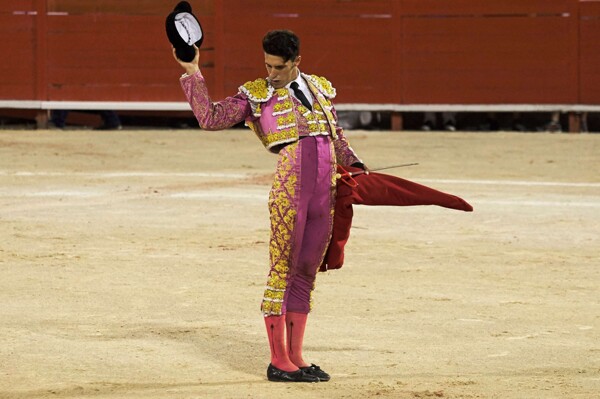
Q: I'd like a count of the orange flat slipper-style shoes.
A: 0